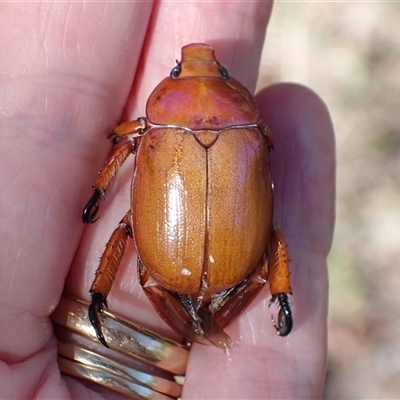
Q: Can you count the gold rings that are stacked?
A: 3